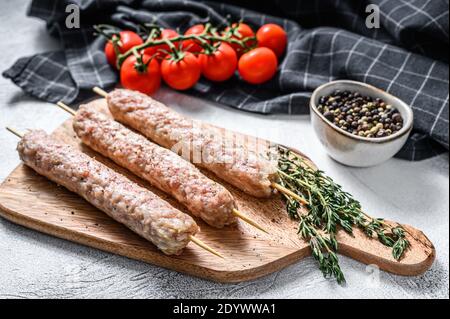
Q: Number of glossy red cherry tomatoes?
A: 9